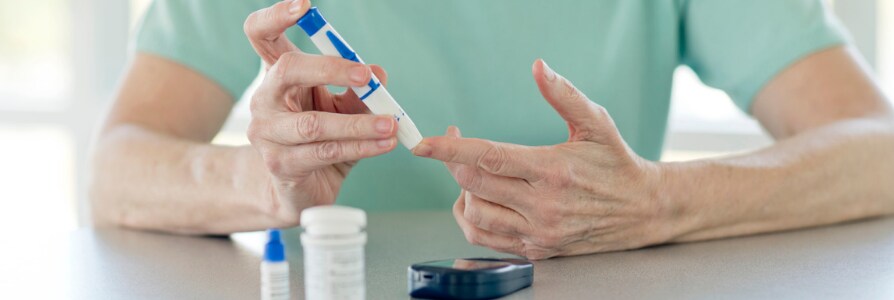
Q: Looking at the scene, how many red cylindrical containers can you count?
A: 0